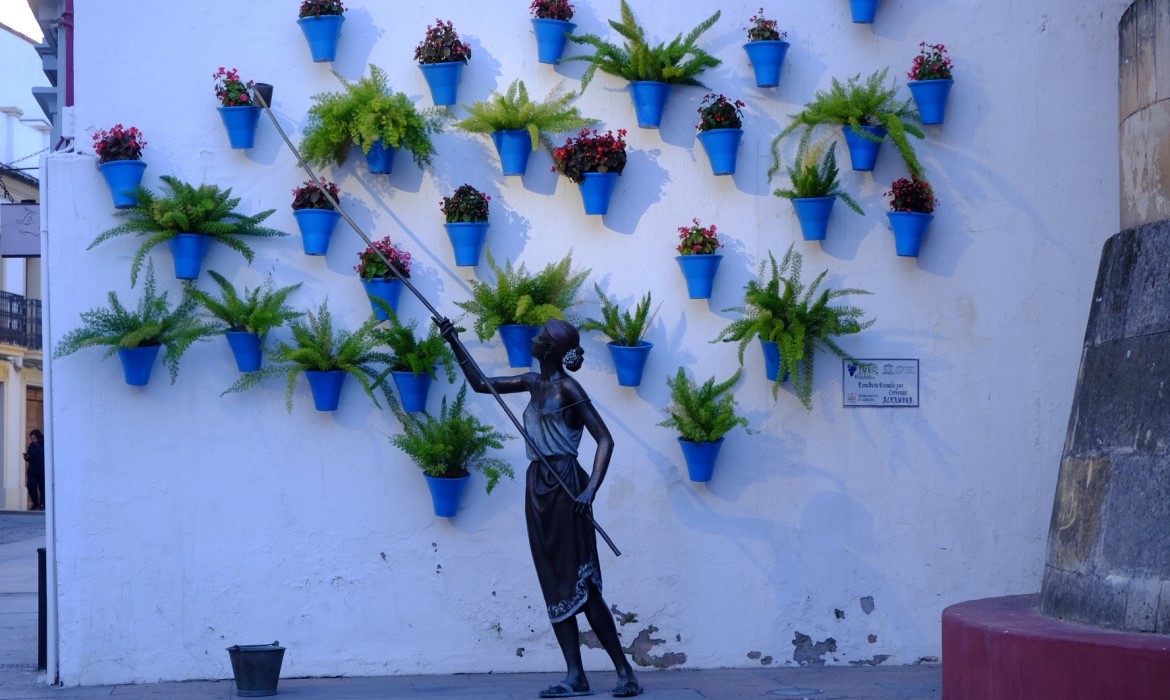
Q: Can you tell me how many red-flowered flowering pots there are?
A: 14